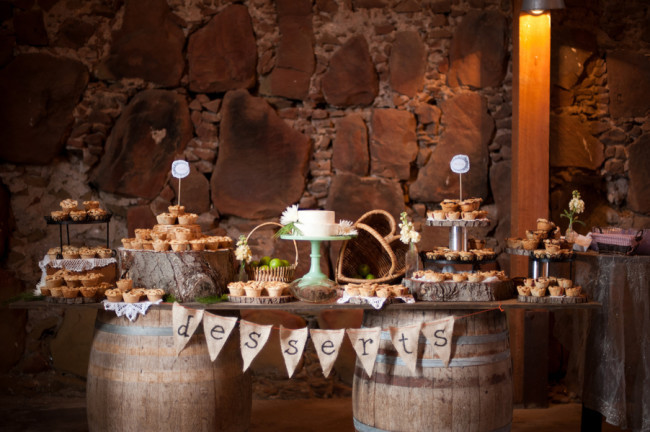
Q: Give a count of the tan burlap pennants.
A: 8